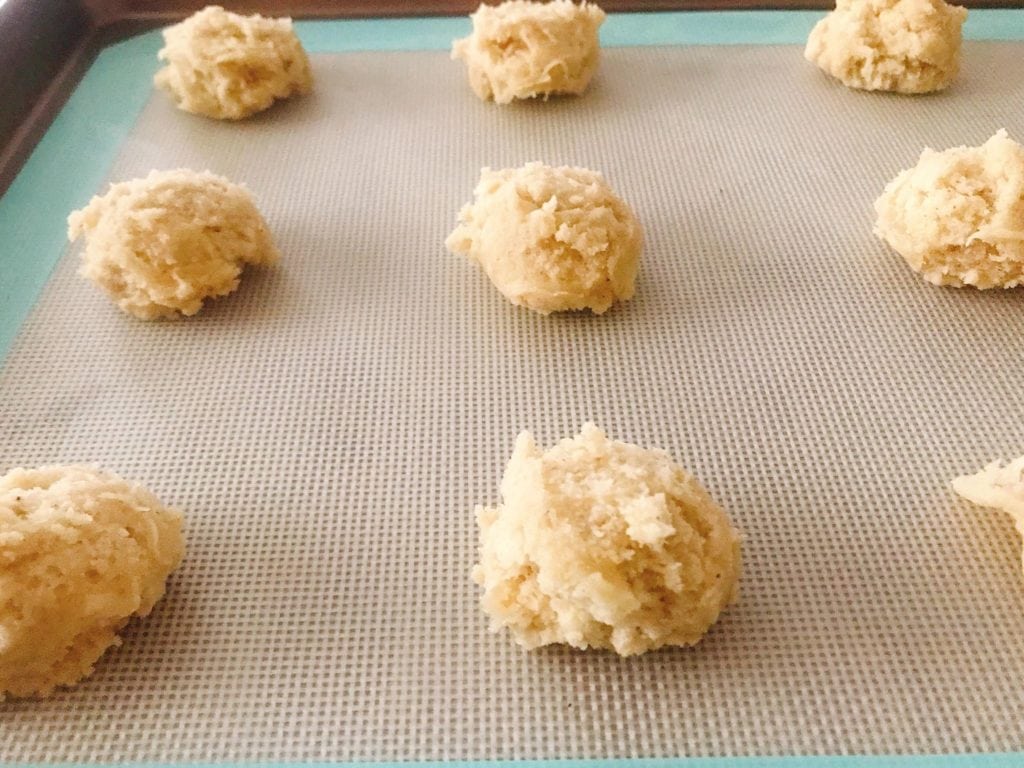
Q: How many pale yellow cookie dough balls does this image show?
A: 9